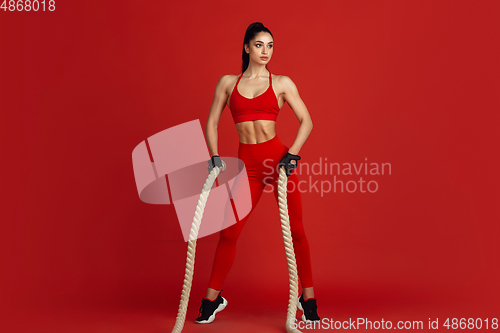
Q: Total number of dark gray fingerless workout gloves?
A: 2